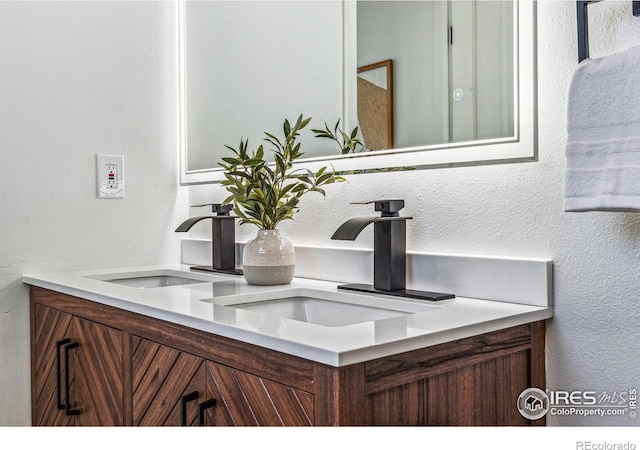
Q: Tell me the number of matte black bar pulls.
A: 4